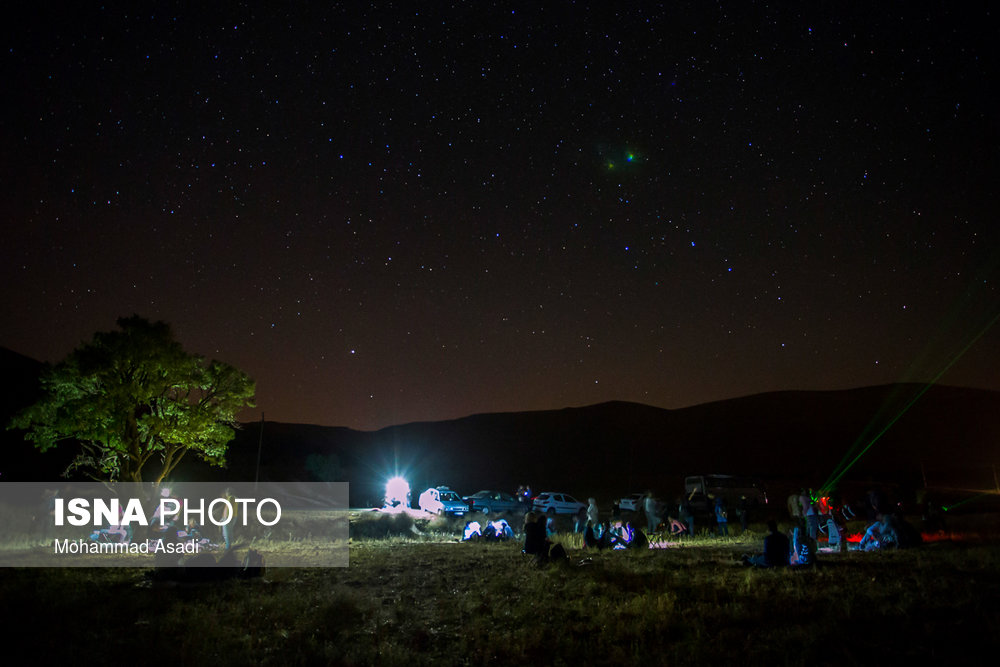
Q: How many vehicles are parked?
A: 5